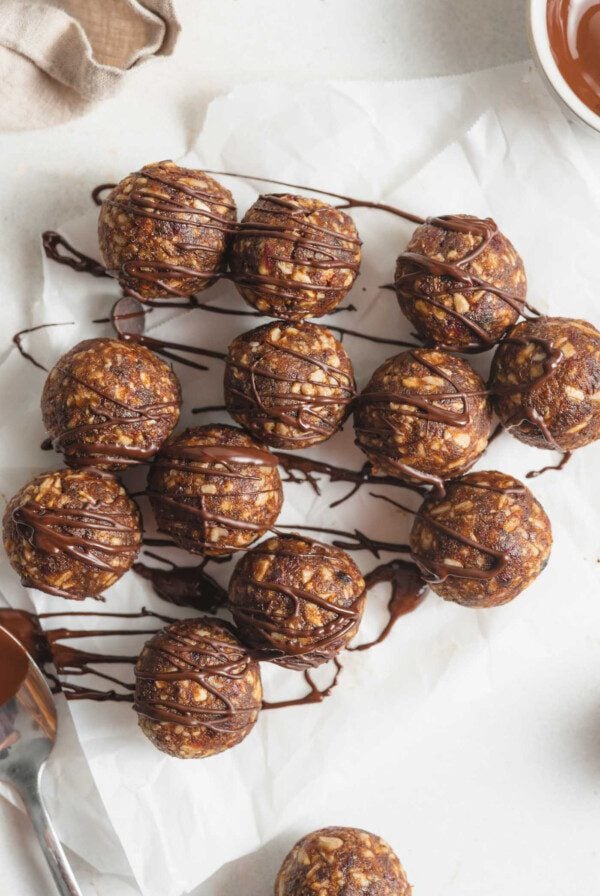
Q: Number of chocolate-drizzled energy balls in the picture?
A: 12